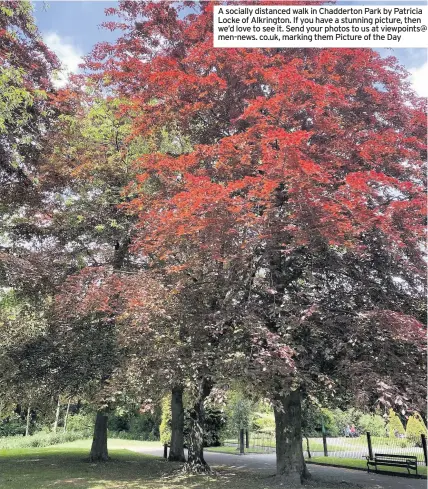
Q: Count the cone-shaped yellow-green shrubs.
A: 2